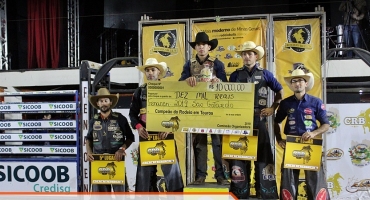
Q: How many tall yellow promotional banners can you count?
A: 3